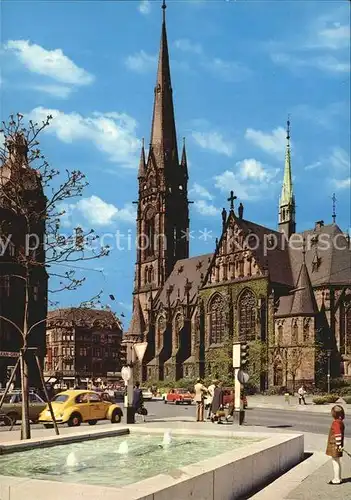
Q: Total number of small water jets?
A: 3